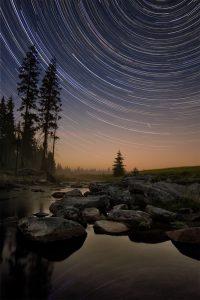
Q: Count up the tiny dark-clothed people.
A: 0